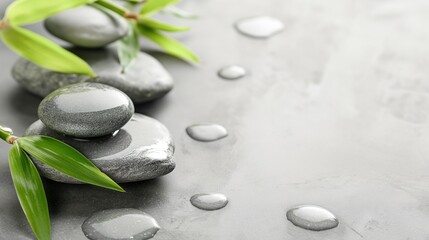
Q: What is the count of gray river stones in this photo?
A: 4